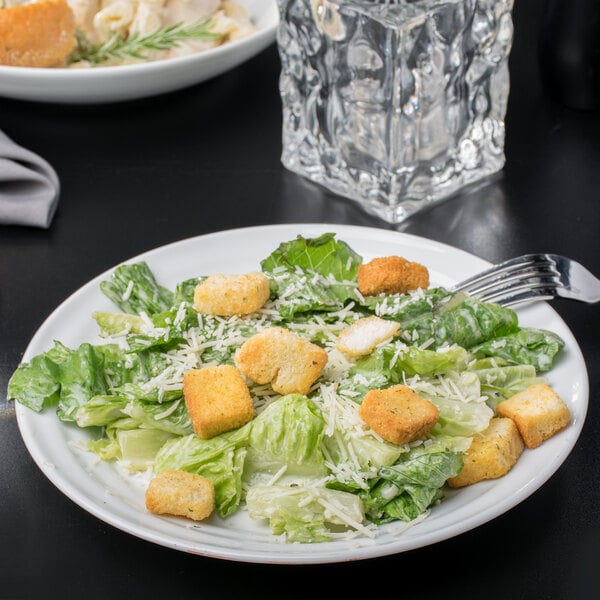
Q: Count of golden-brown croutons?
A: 9